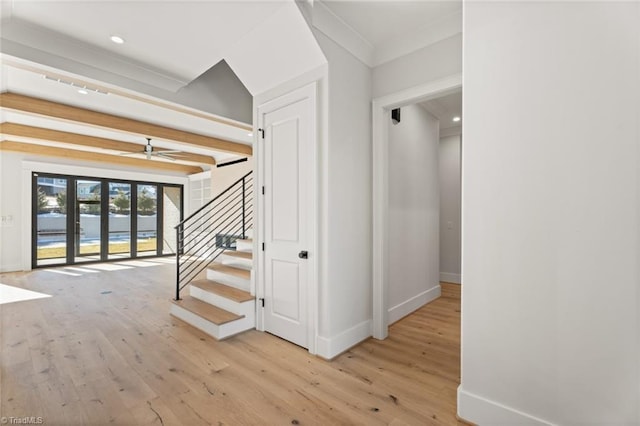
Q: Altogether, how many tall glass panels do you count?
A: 5